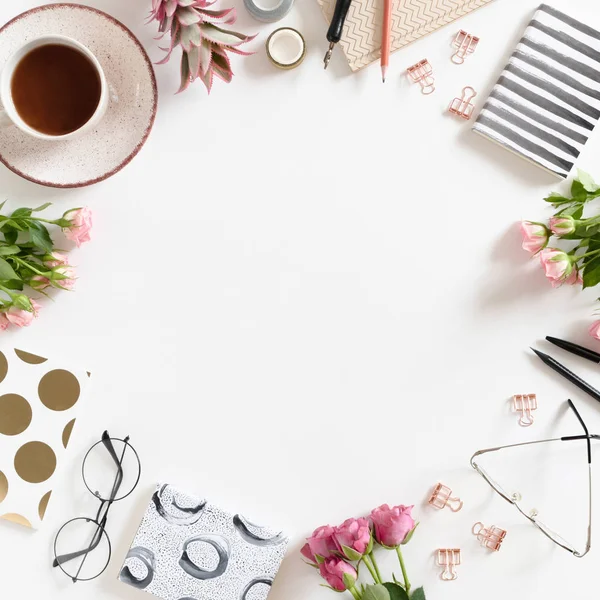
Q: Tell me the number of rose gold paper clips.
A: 7